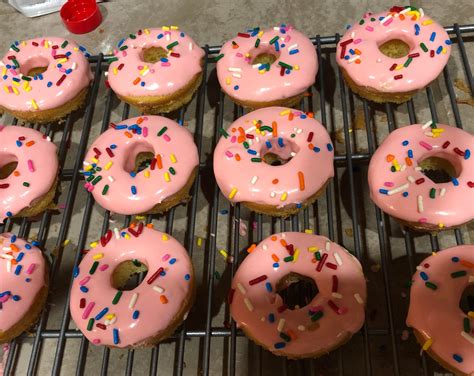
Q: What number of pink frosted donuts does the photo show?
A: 12